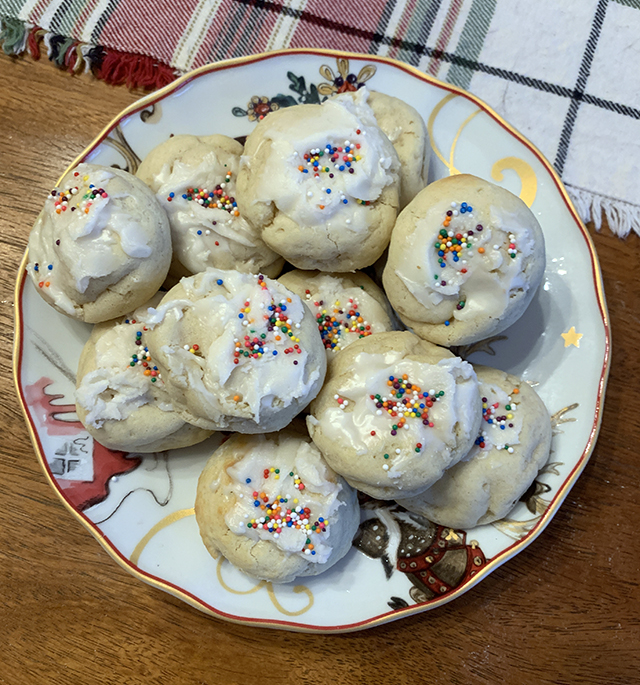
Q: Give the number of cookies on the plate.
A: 11